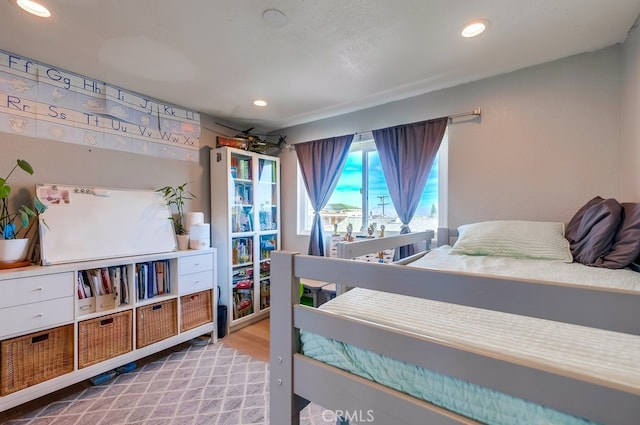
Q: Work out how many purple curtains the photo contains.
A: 2